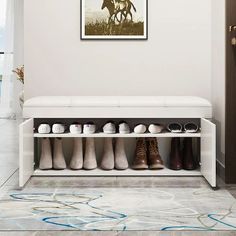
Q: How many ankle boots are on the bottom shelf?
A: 10